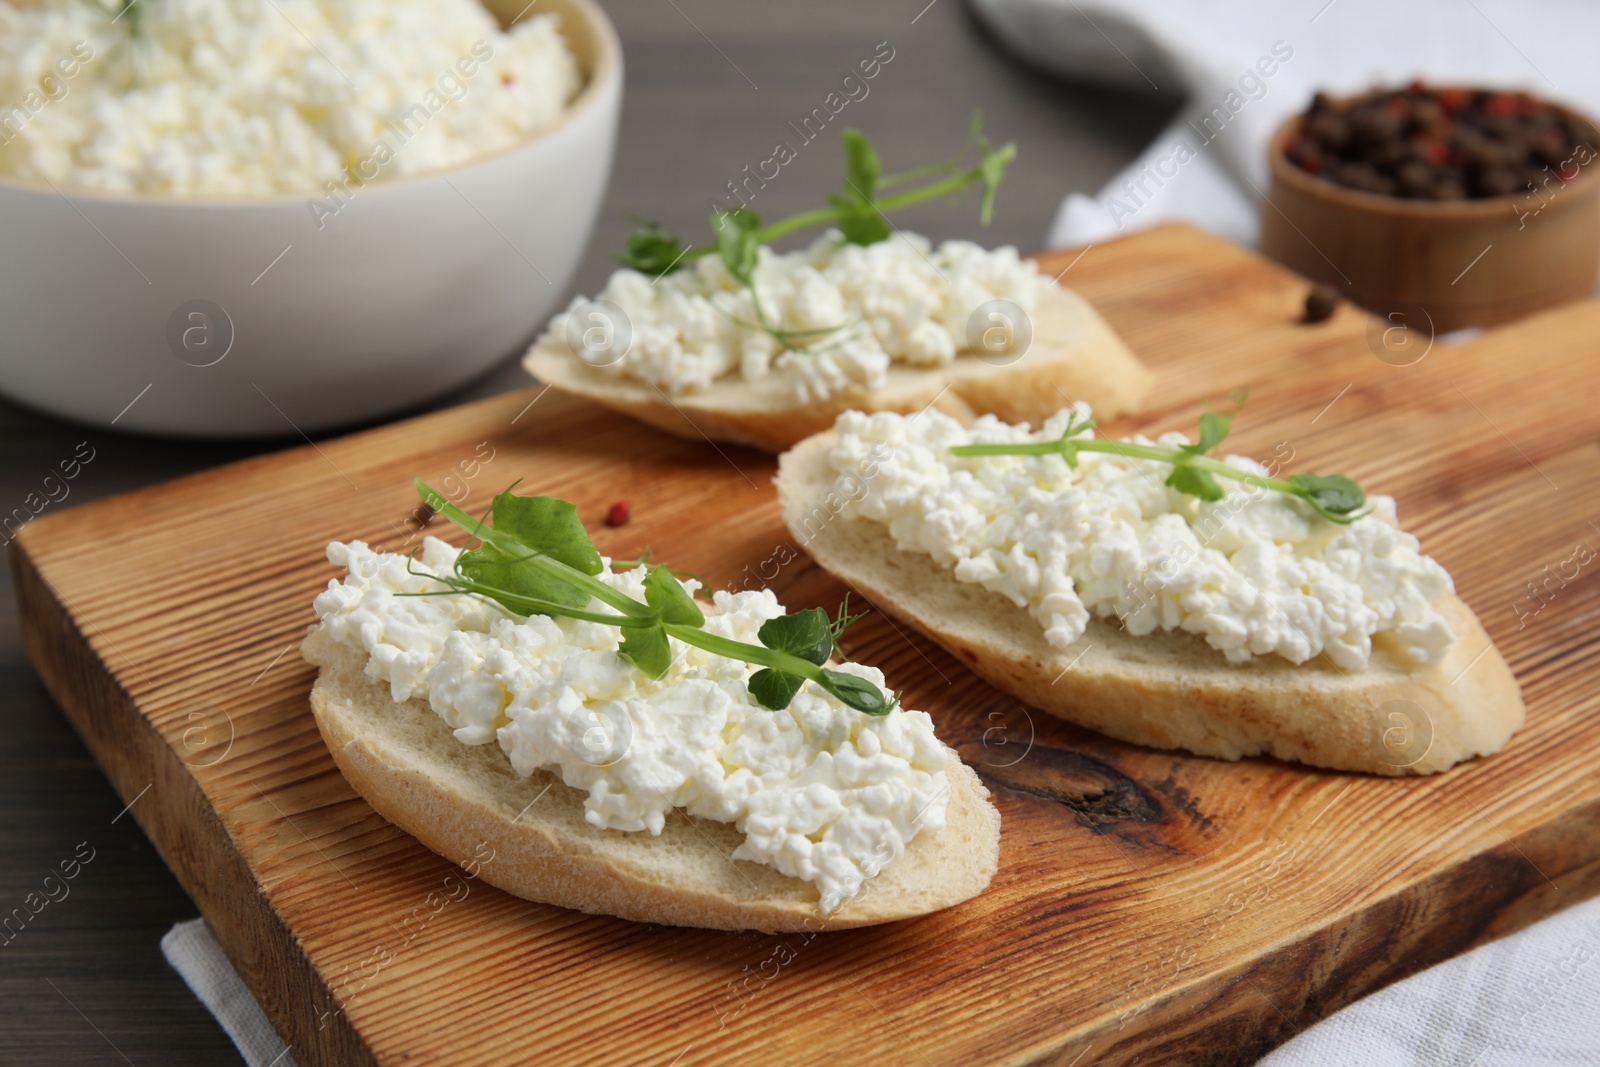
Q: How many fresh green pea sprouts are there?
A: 3